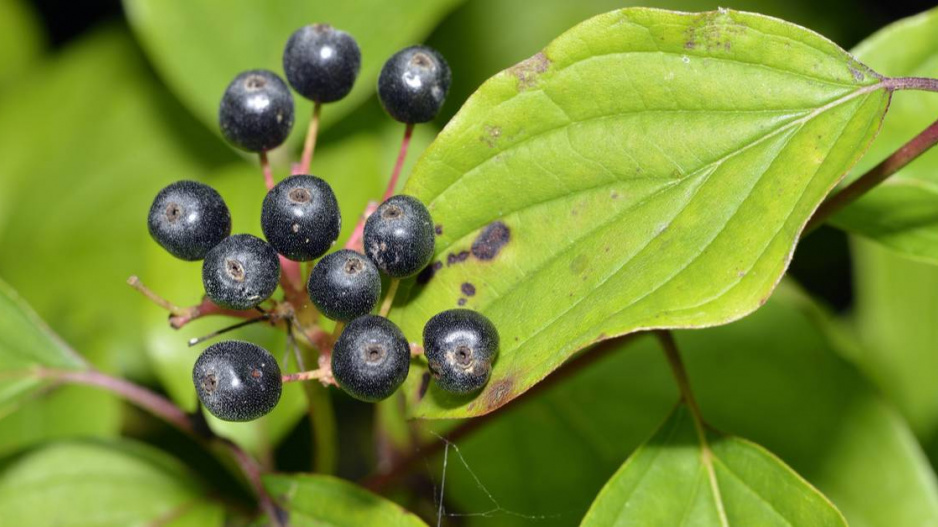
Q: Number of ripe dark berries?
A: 11